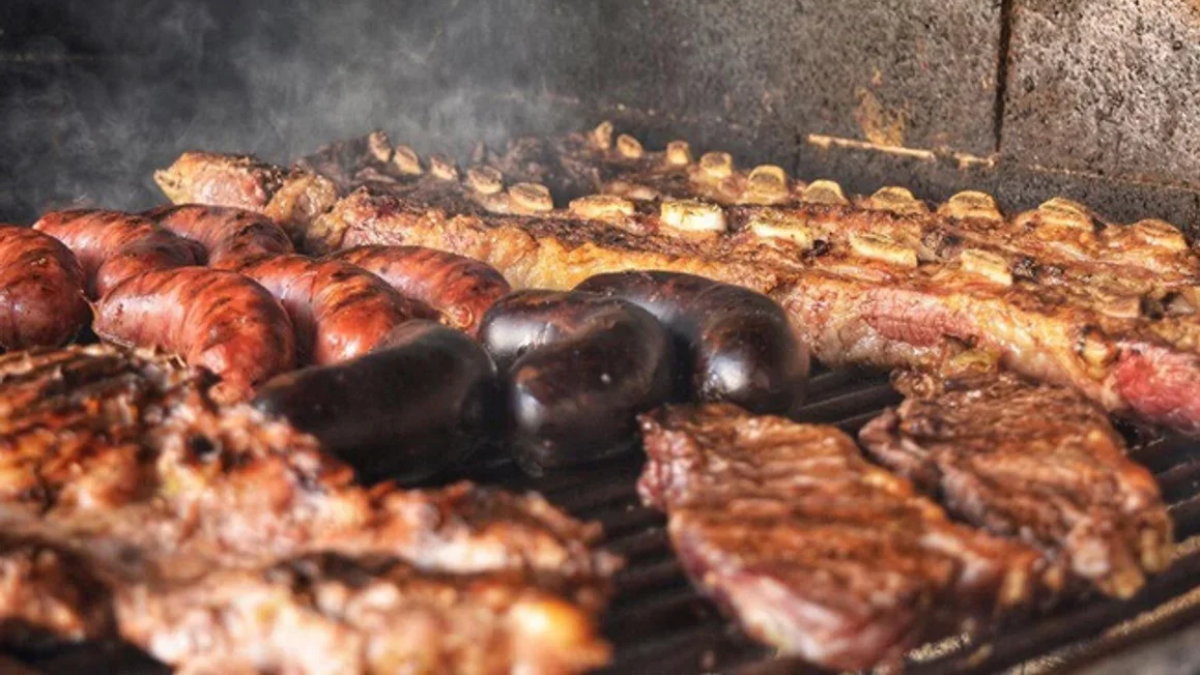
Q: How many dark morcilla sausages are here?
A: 3